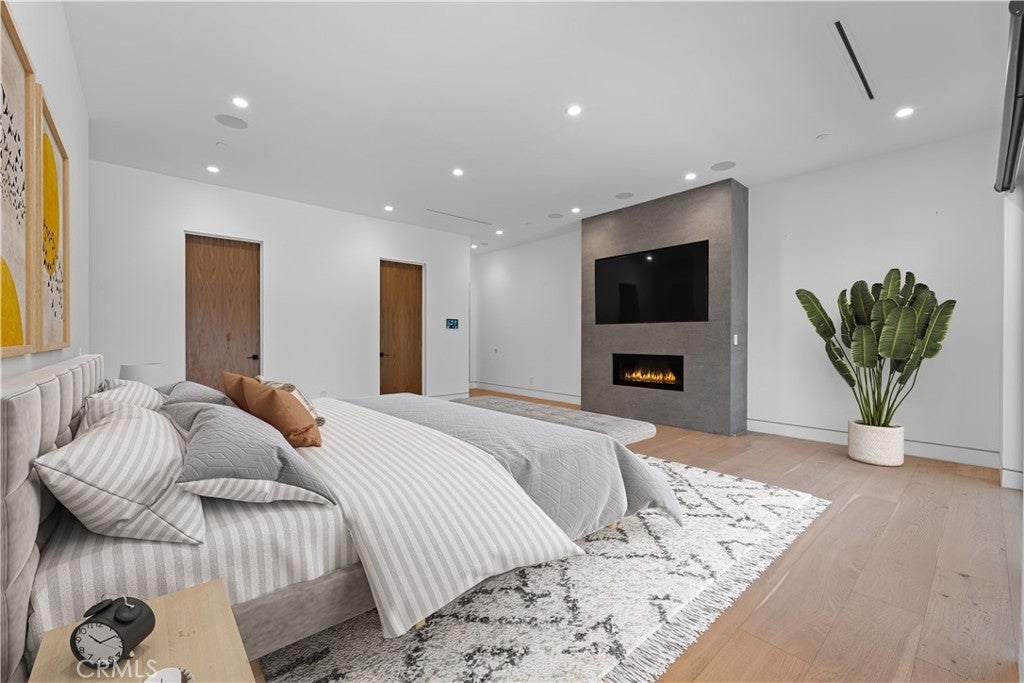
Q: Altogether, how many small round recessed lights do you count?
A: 10